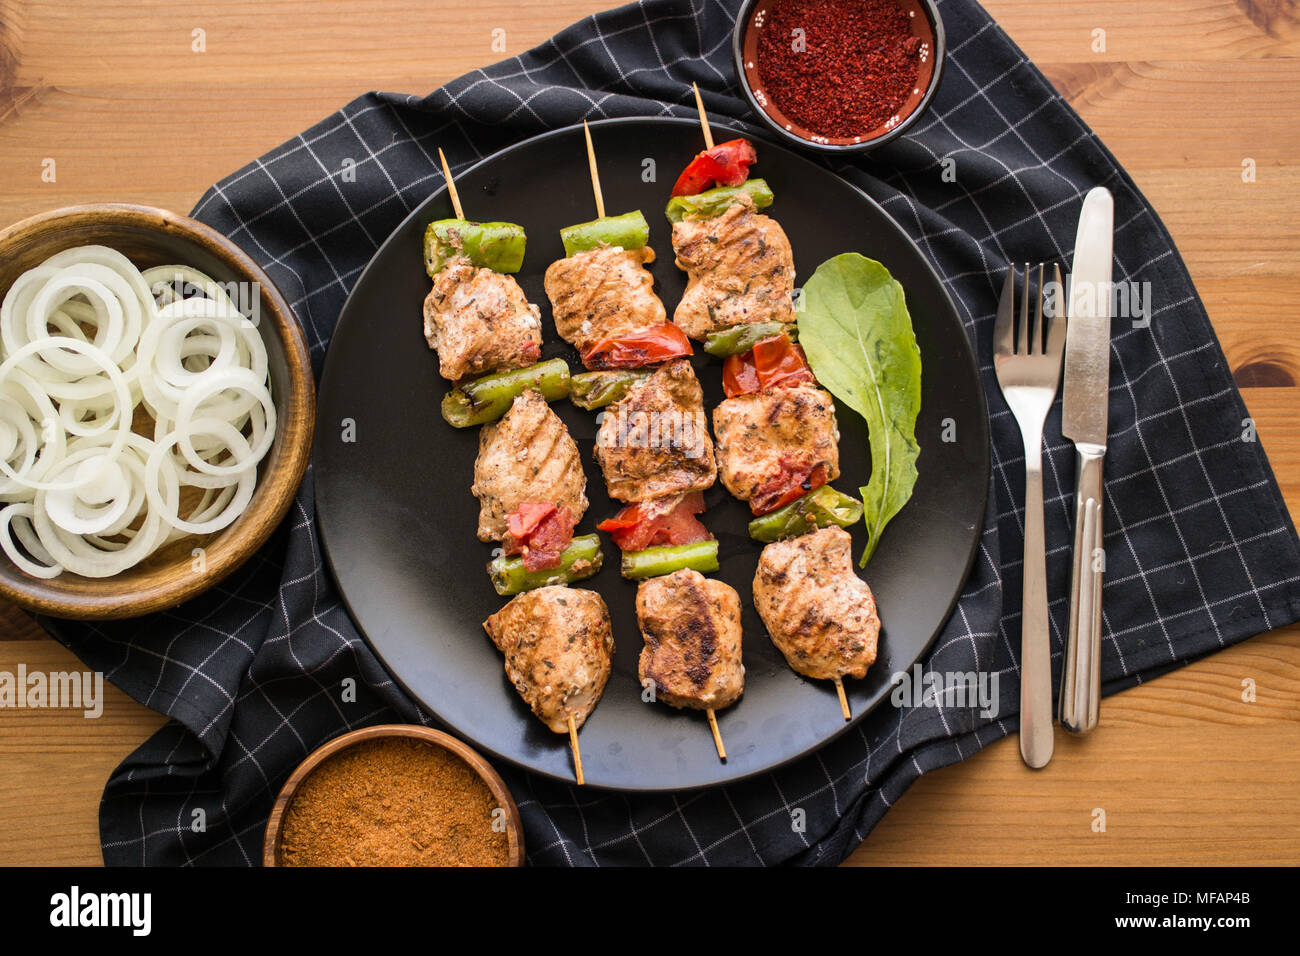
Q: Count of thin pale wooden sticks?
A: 3